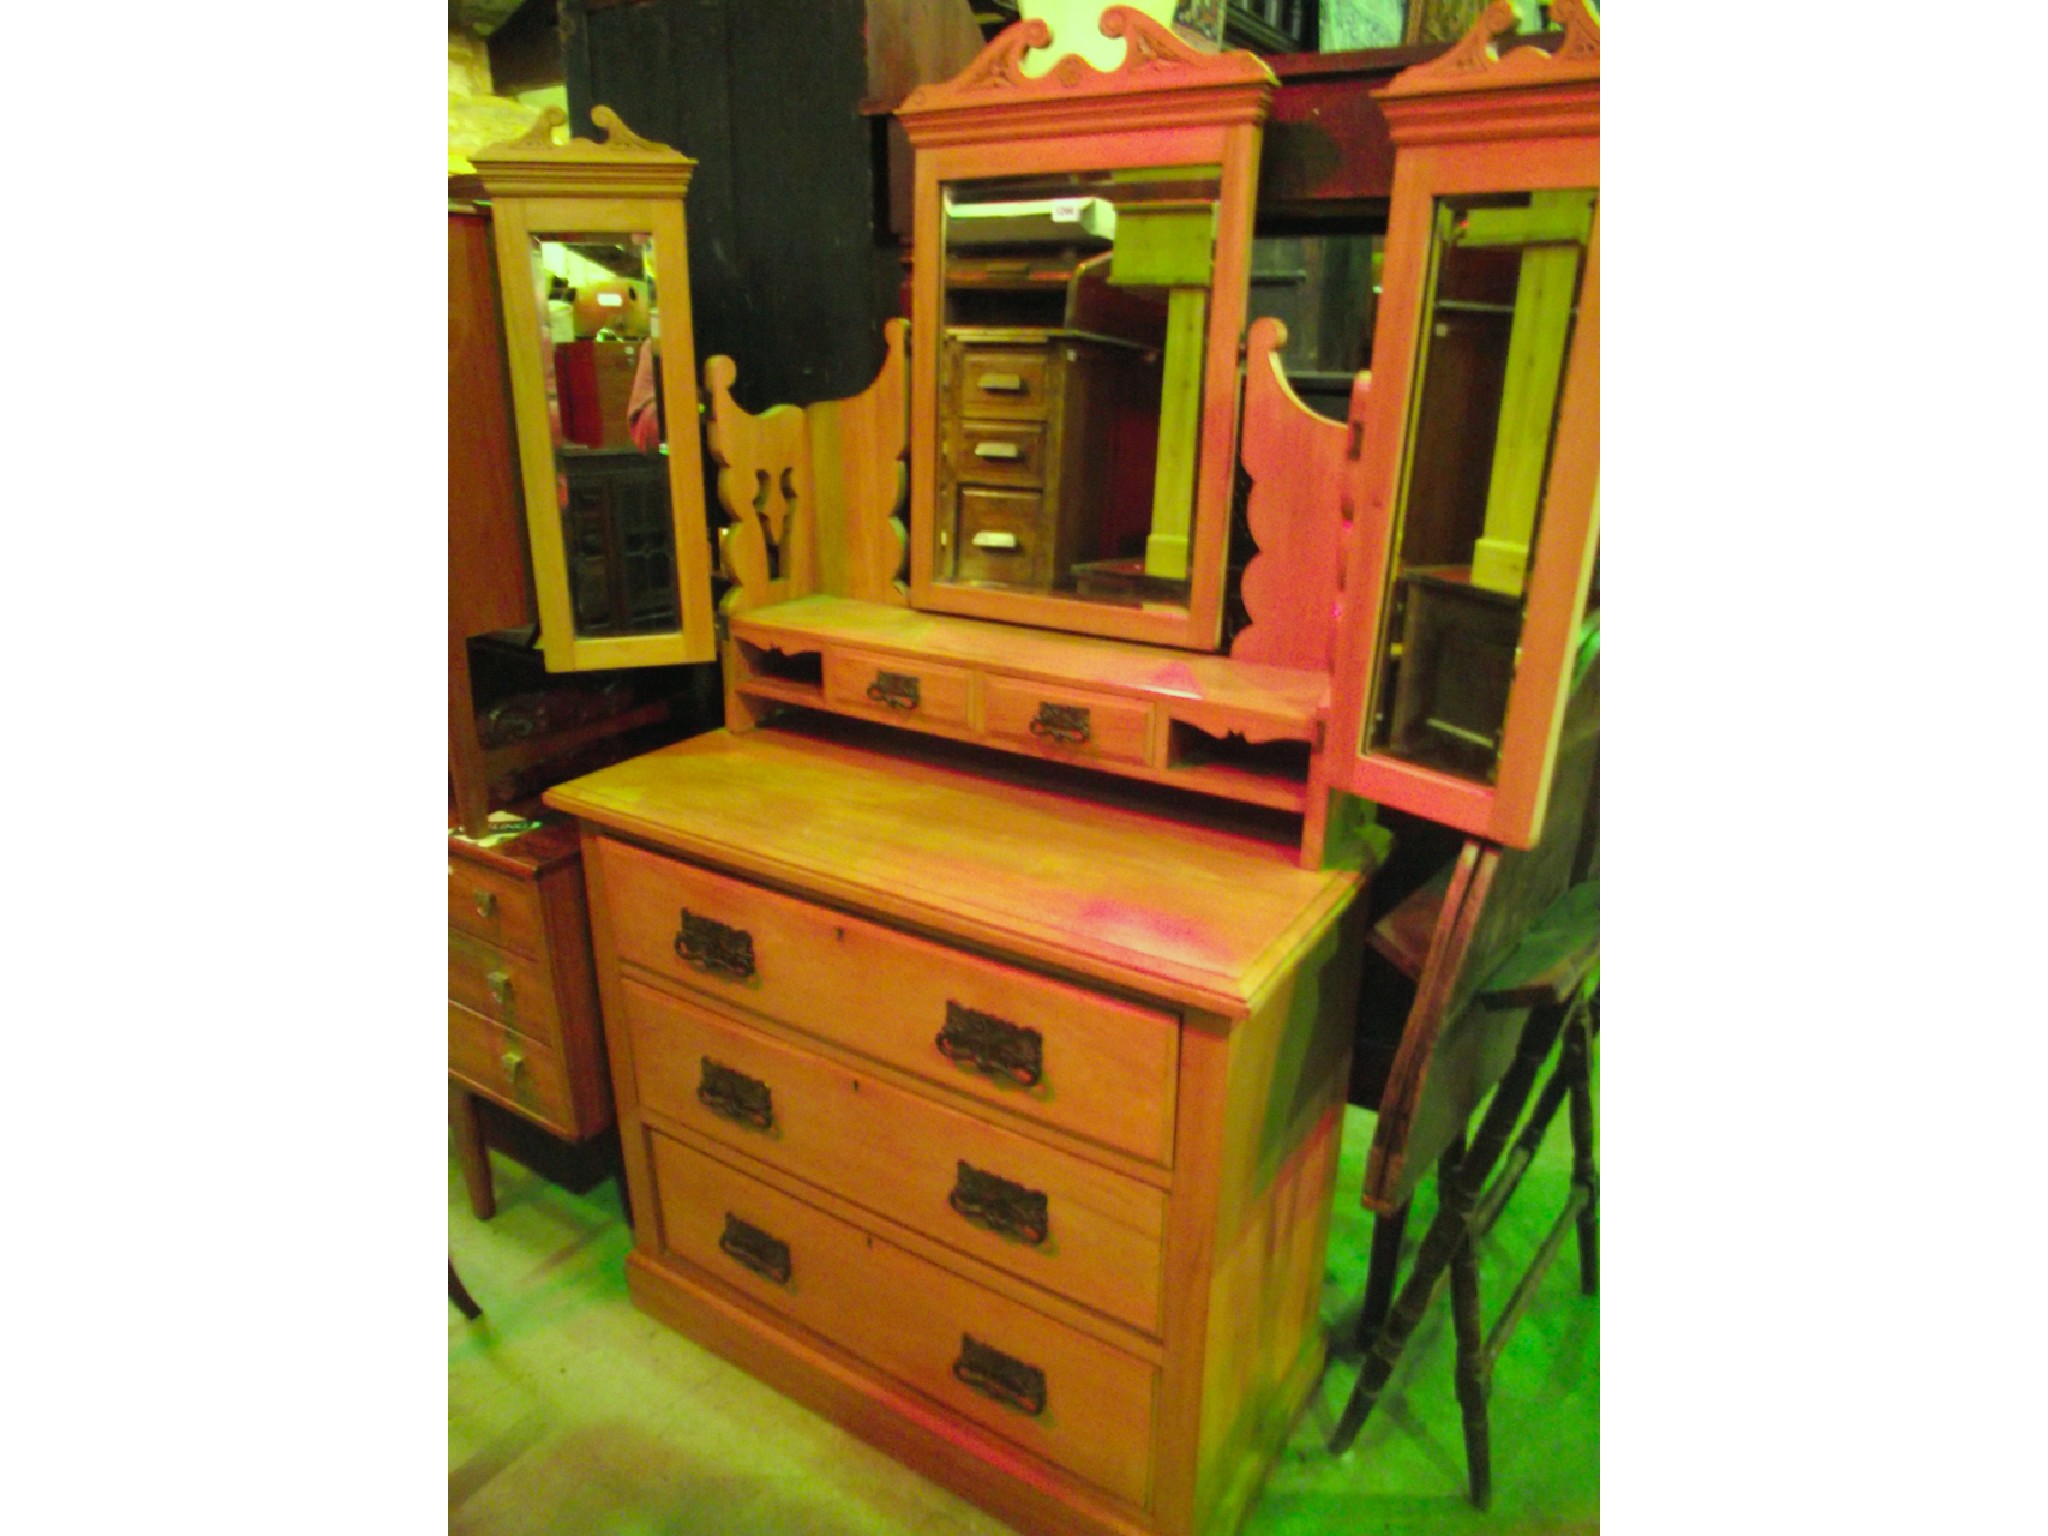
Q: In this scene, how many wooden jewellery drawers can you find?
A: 2